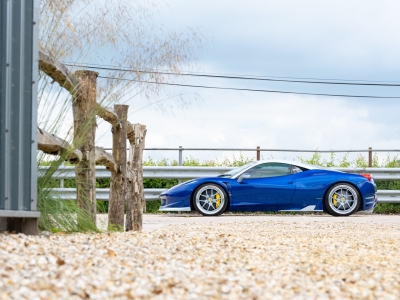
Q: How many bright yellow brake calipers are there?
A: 2